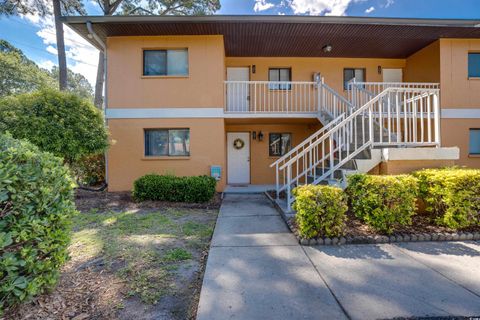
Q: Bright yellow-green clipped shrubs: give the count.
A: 3